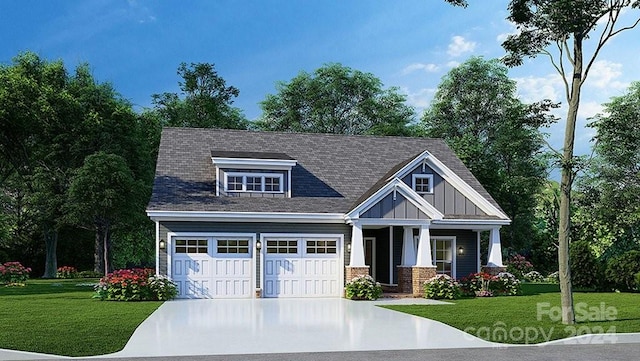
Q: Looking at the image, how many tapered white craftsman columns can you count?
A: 4